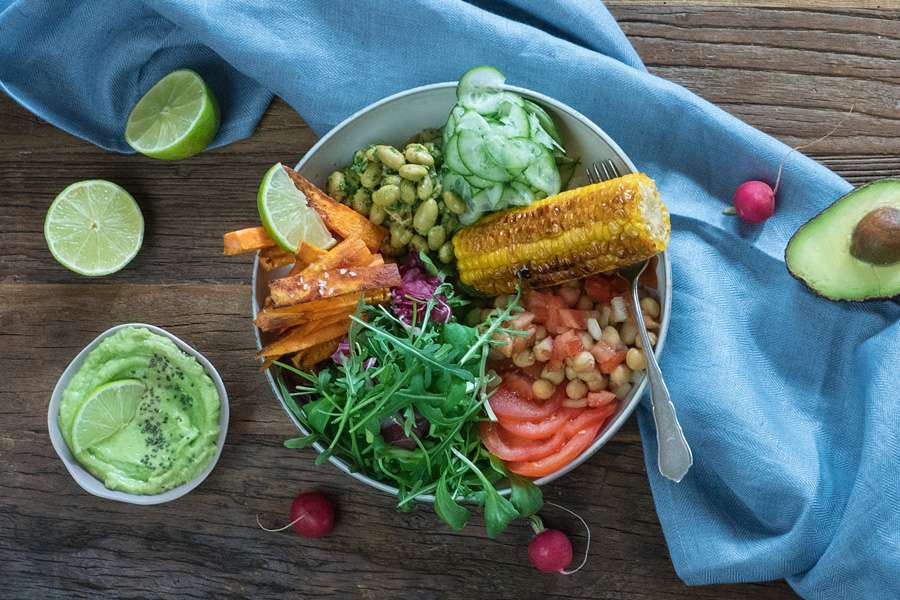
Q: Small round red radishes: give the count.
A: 3